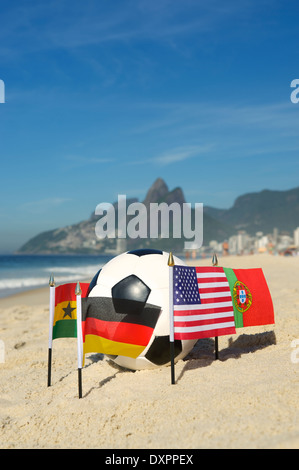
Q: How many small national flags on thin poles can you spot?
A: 4